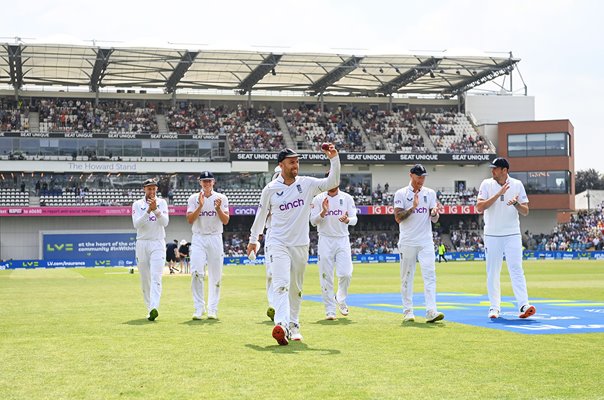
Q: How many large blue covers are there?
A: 1